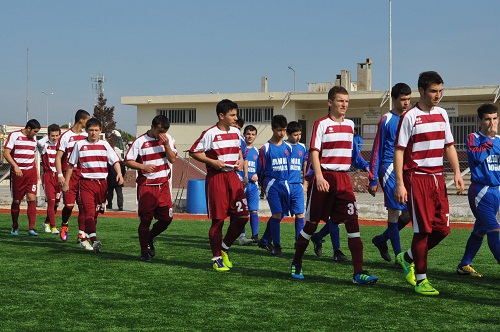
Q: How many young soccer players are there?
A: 15